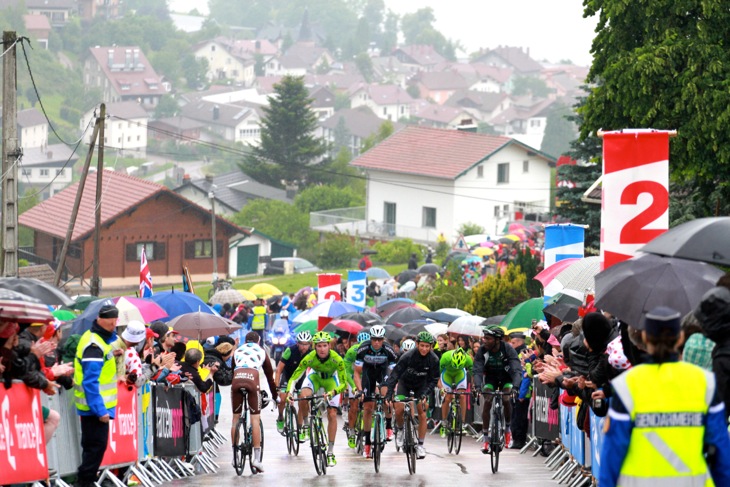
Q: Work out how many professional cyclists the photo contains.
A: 9